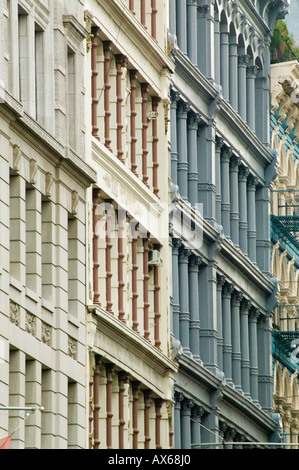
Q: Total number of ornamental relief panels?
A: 4